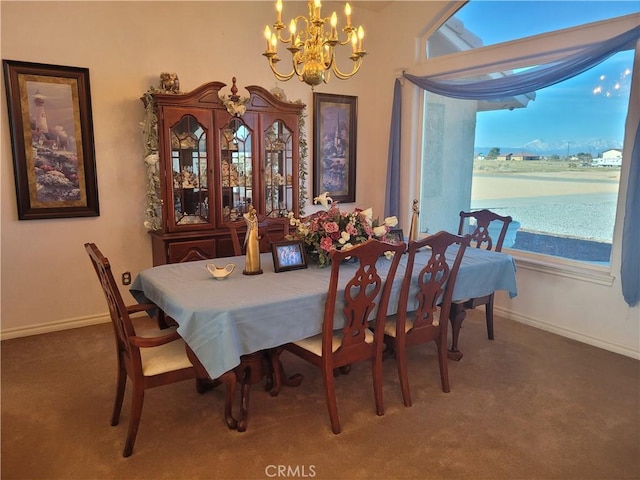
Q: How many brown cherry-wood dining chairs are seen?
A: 6